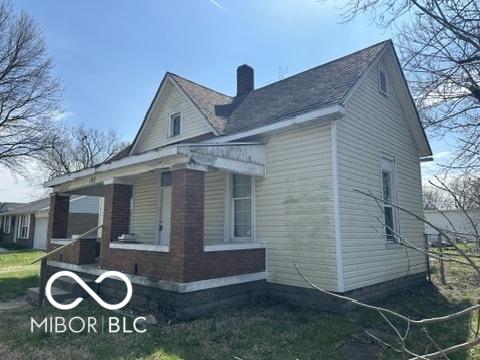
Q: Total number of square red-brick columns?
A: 3